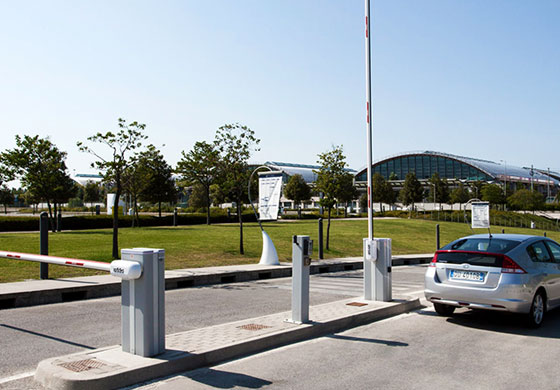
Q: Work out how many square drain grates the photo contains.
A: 3